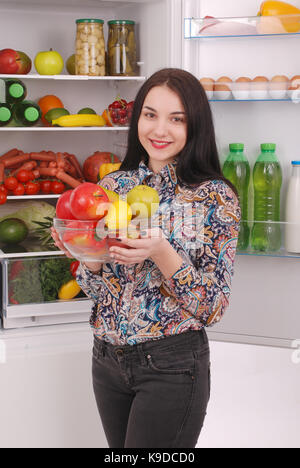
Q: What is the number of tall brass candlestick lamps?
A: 0